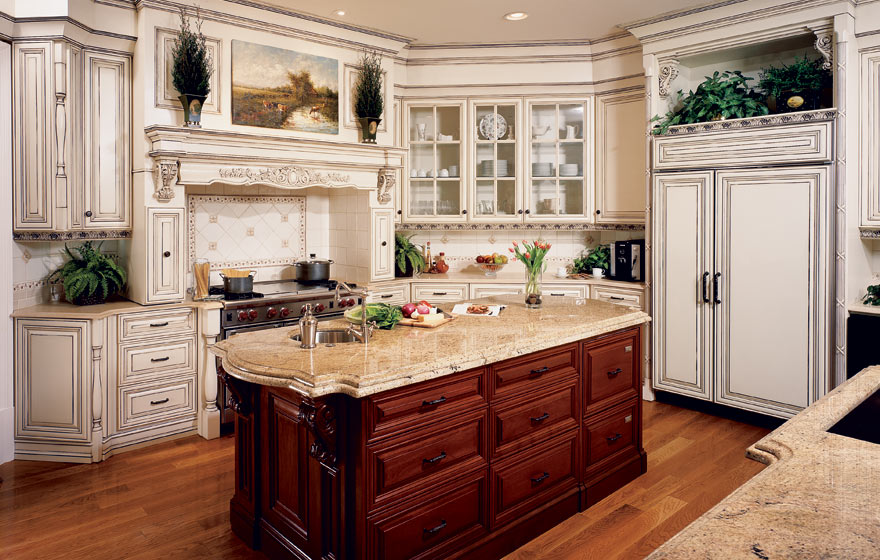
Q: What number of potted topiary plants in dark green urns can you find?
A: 2